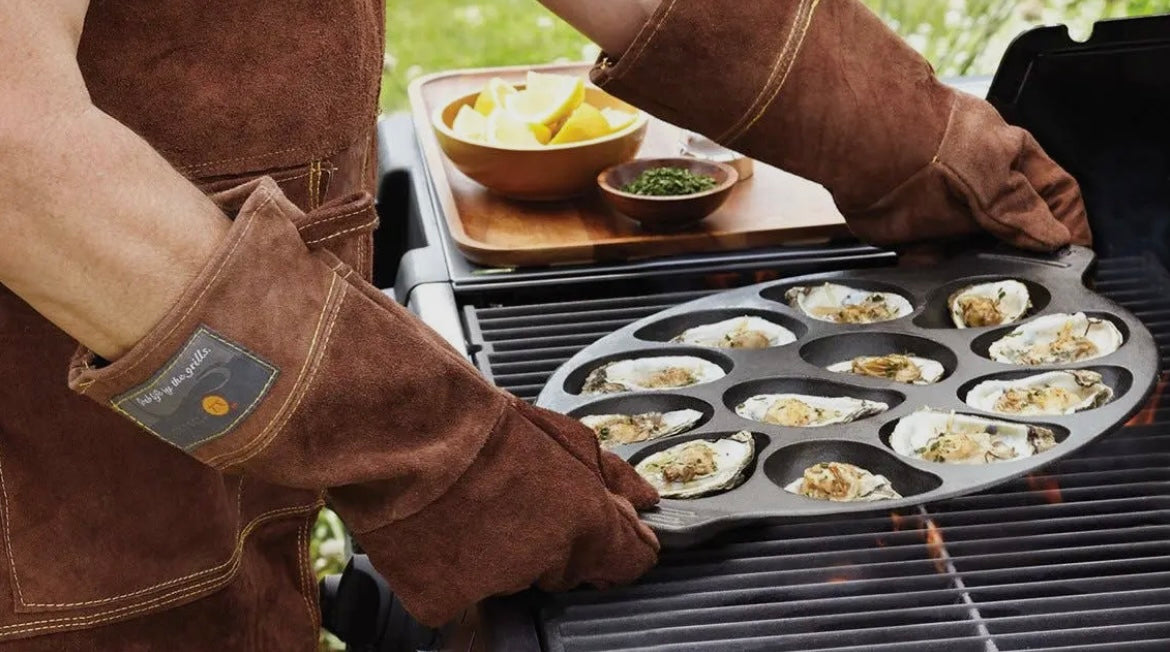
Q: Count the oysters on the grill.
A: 12